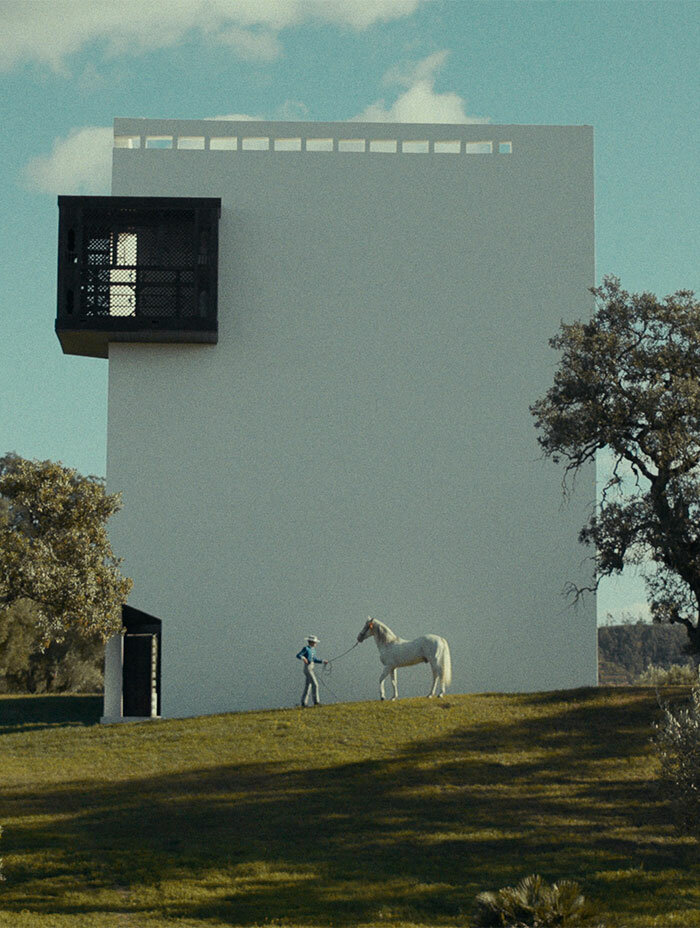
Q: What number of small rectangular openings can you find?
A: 13